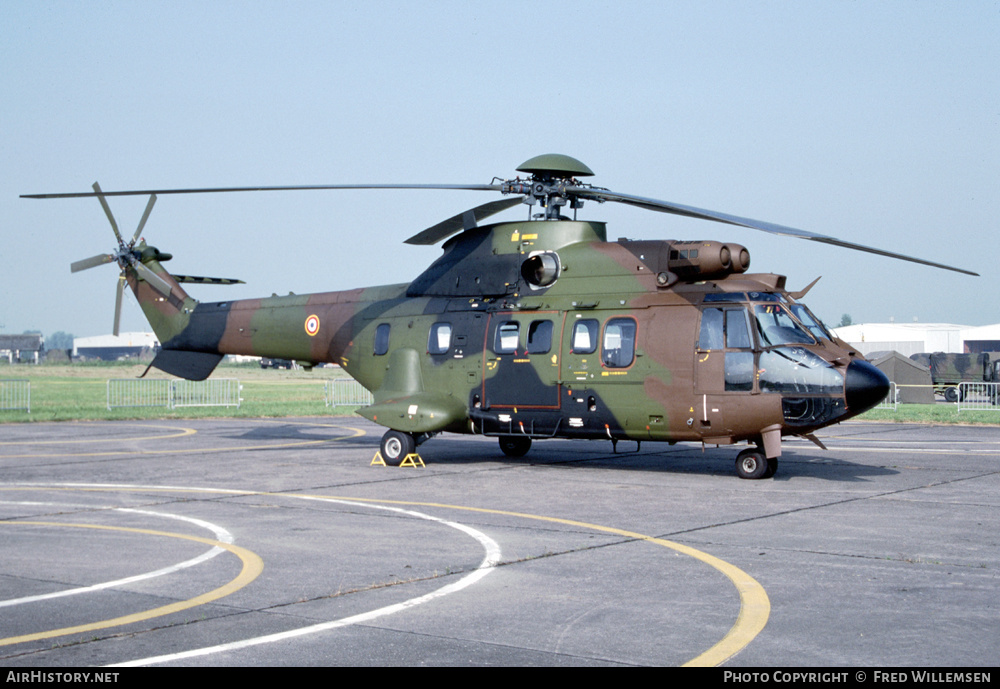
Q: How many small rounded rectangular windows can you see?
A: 6